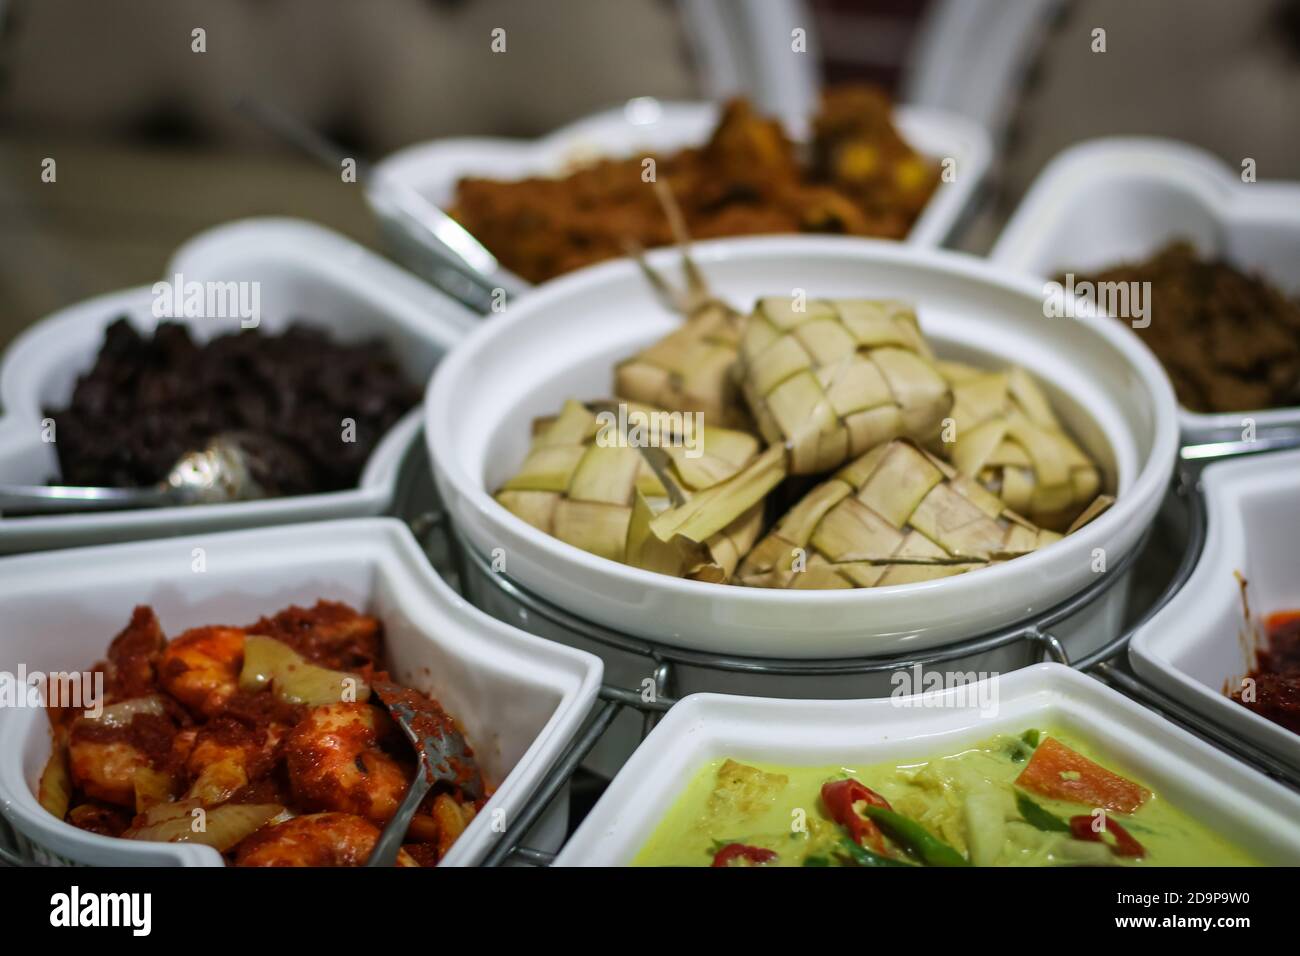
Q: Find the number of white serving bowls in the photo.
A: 7